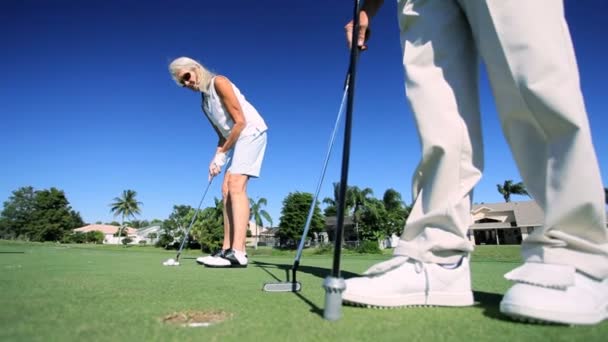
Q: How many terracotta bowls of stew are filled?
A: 0